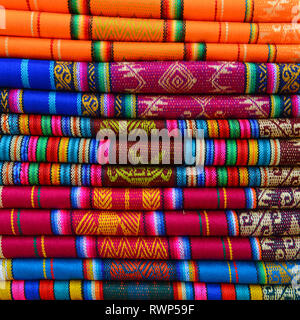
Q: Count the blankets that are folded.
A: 13